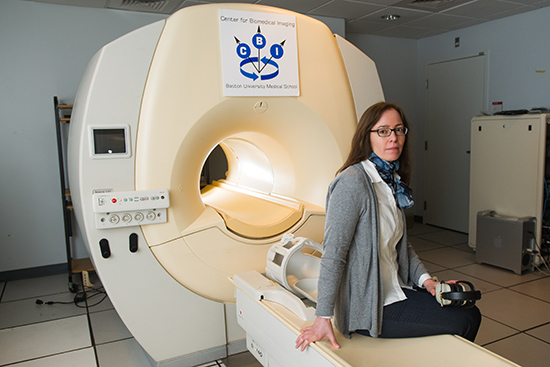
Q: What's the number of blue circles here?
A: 3